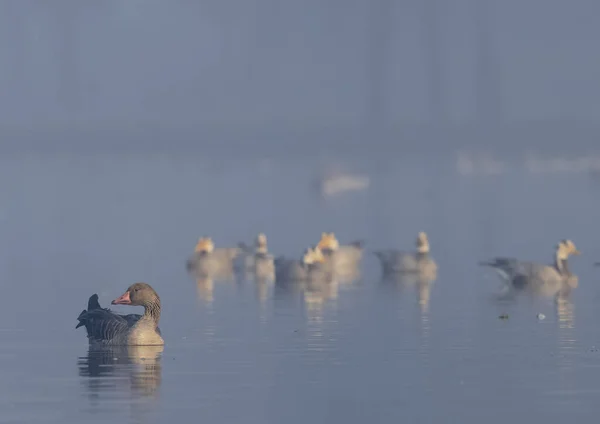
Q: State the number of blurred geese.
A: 6